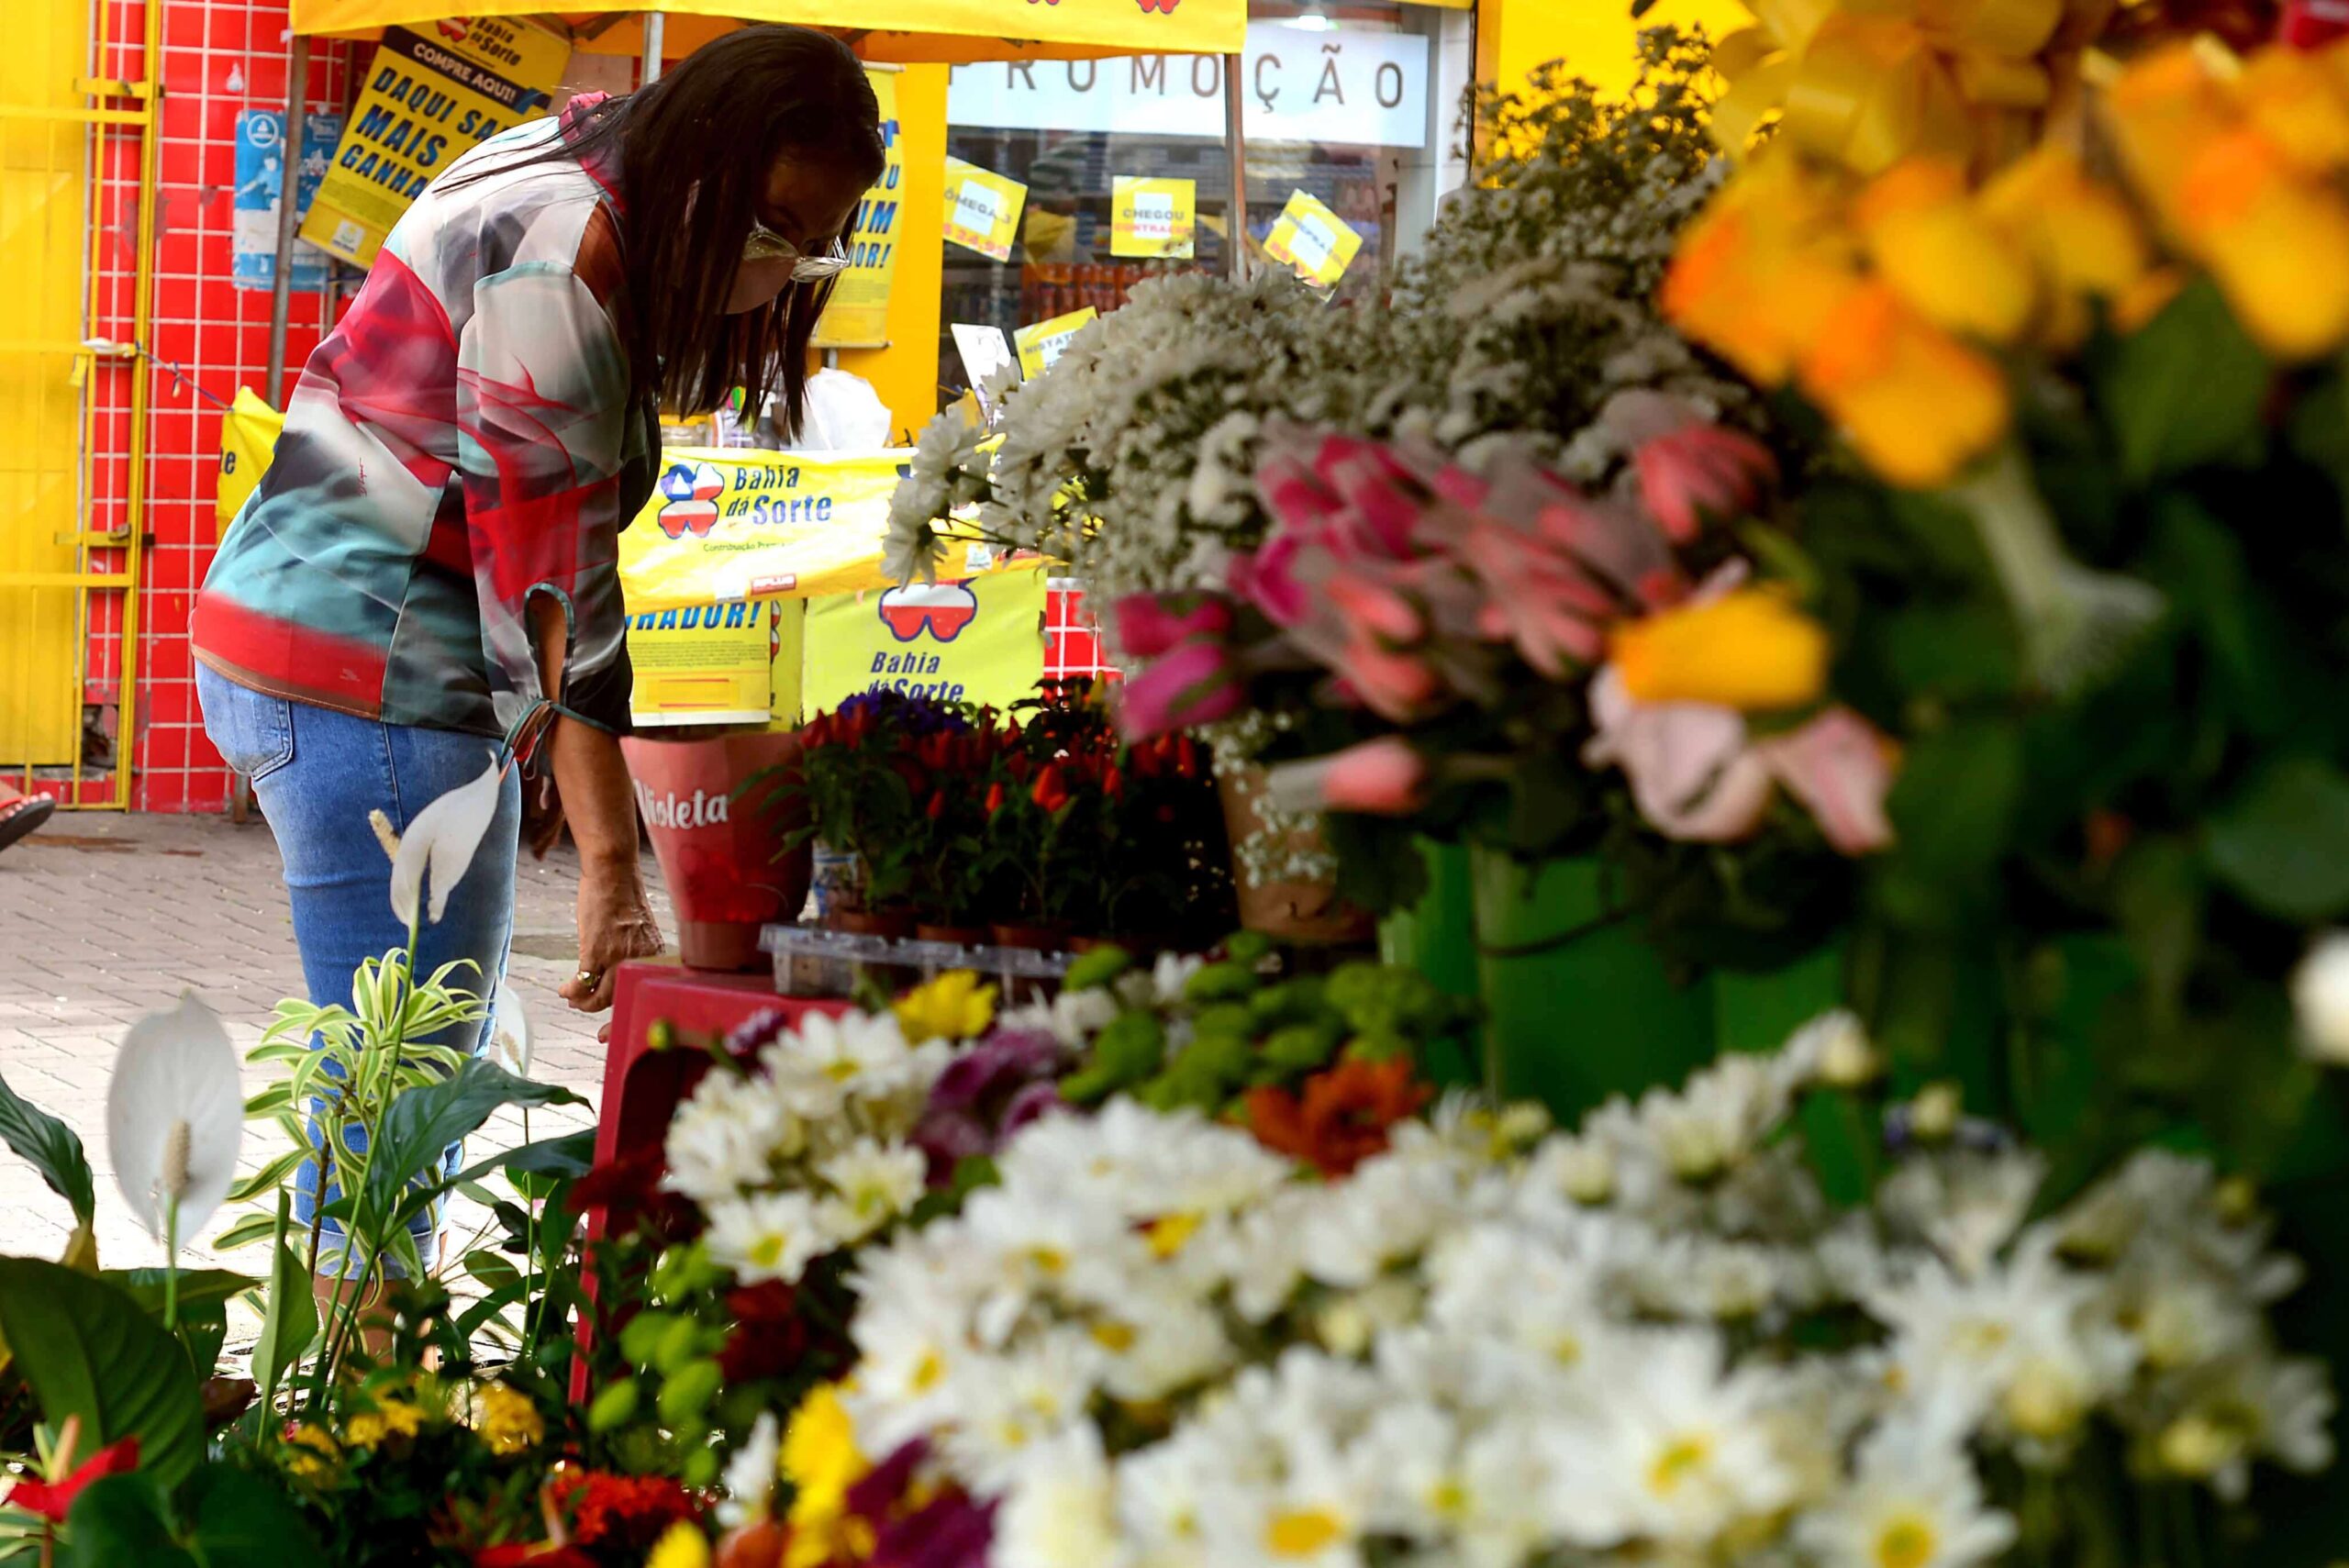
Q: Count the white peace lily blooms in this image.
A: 3